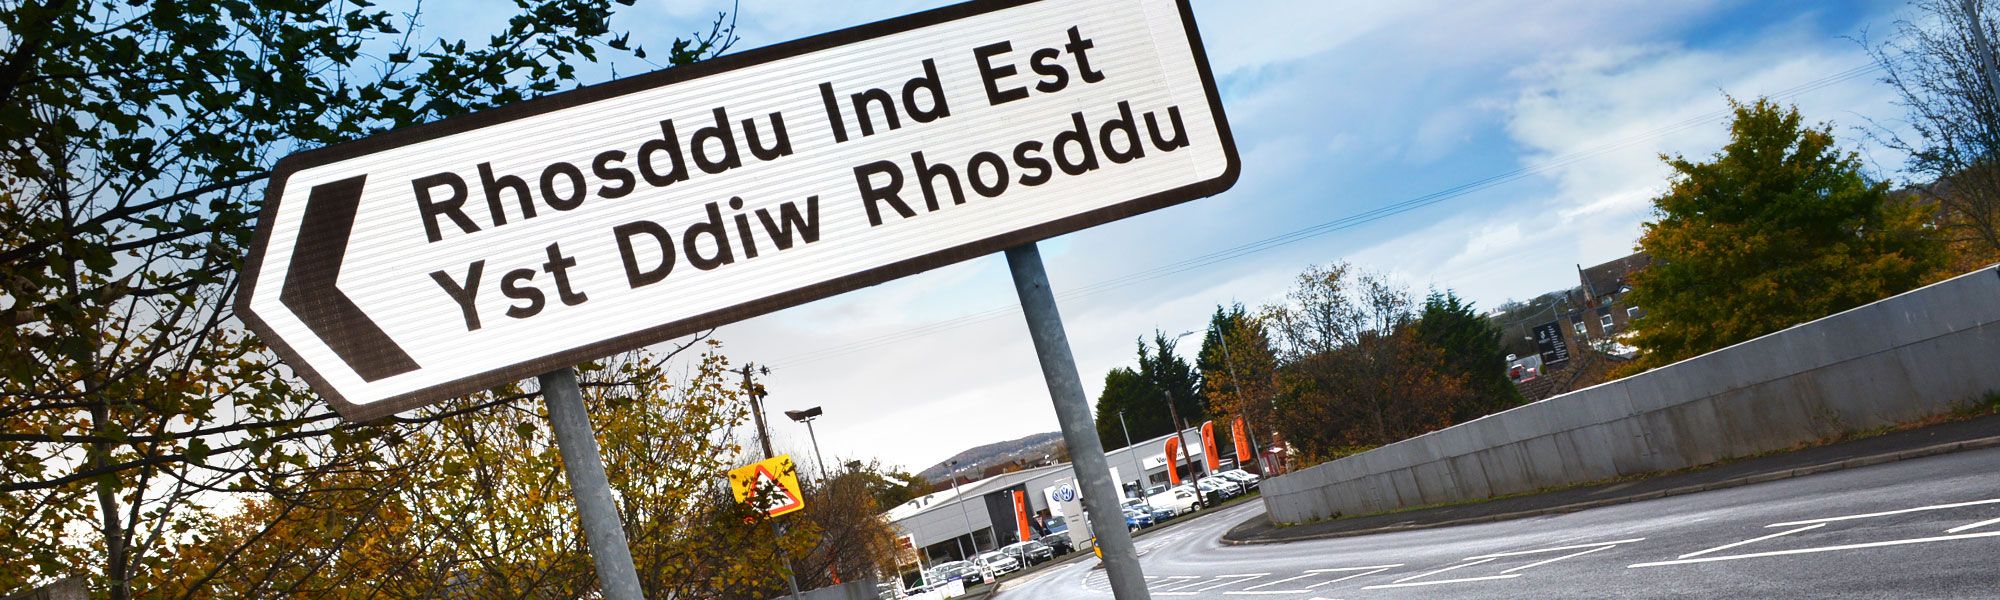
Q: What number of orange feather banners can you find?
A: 4